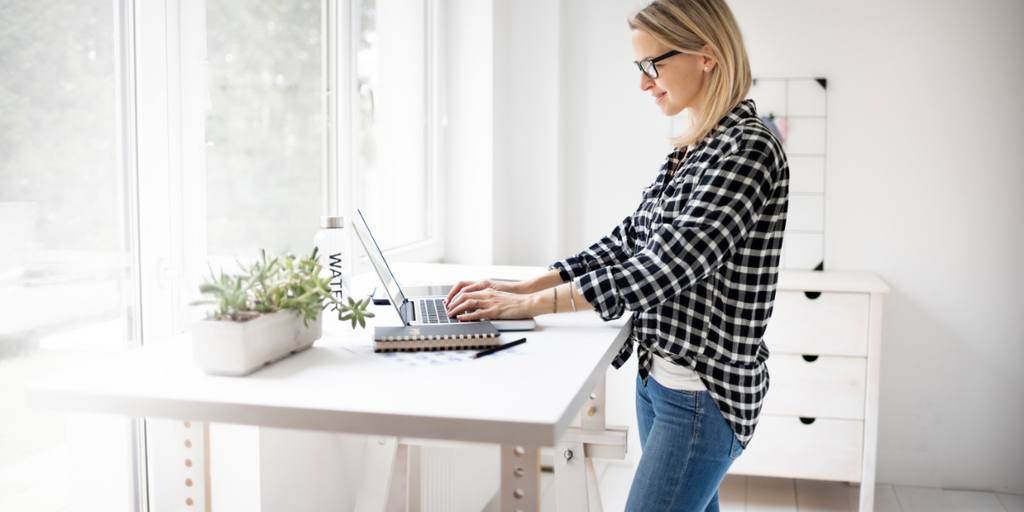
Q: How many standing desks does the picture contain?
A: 1